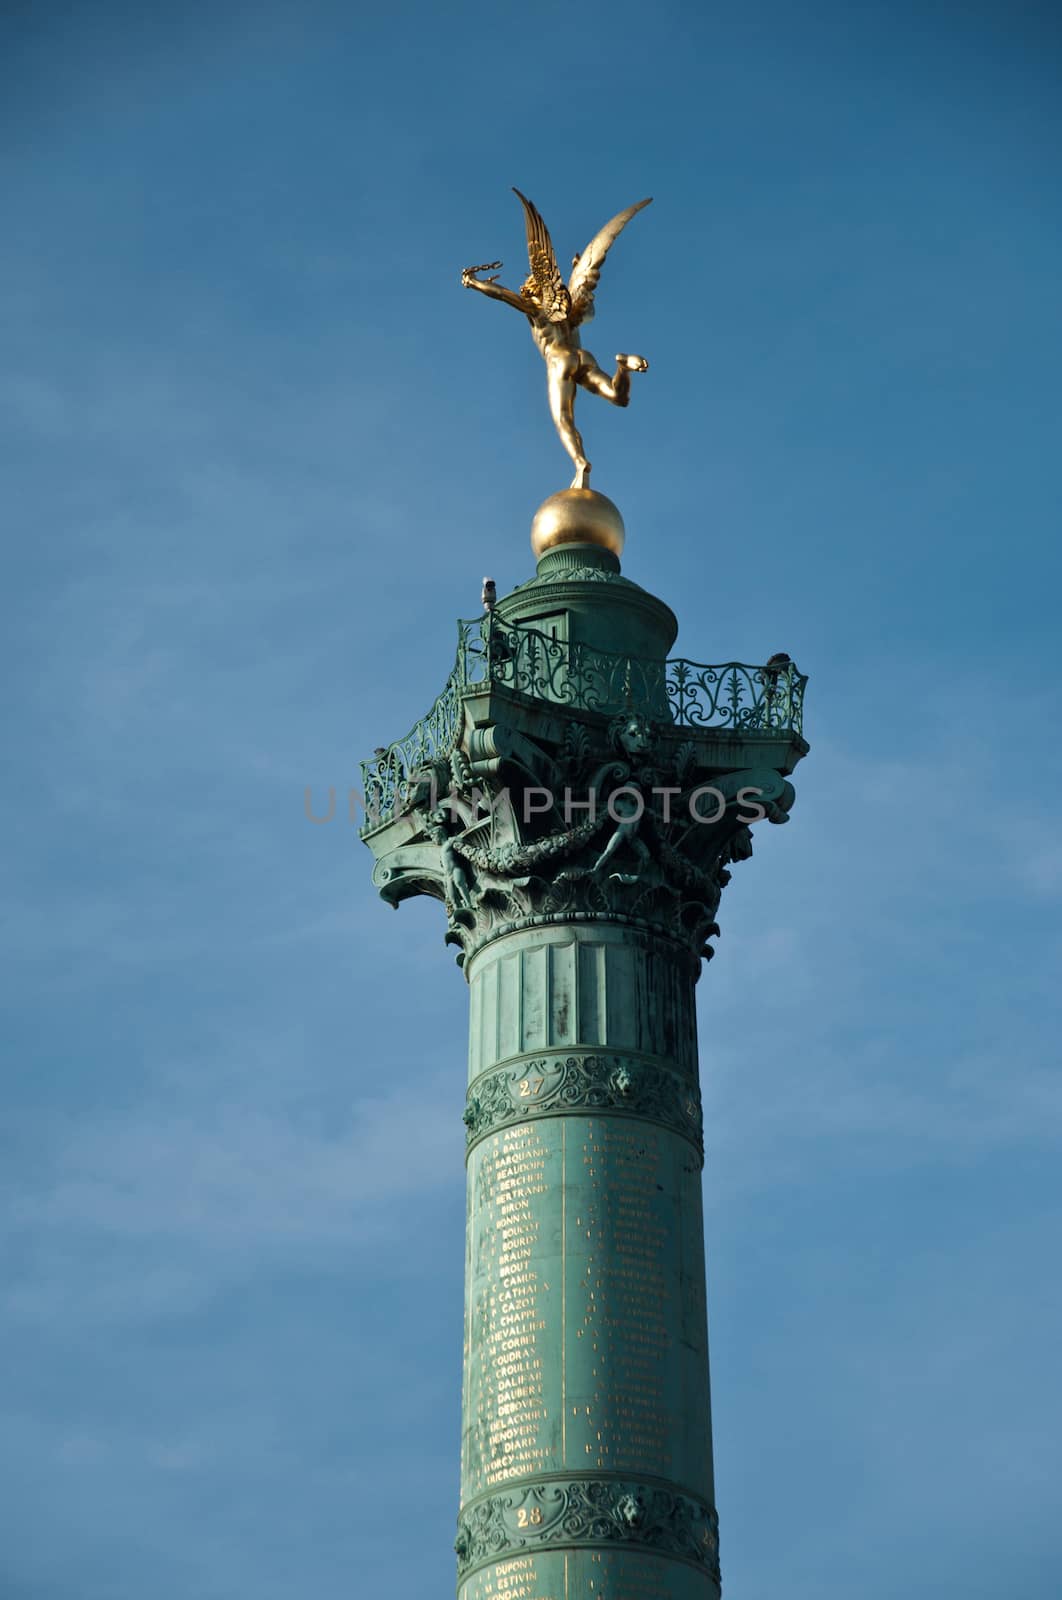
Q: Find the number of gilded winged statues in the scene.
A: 1